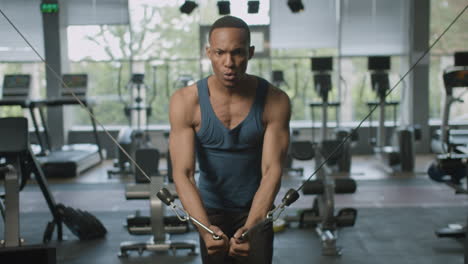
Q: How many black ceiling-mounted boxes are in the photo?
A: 4